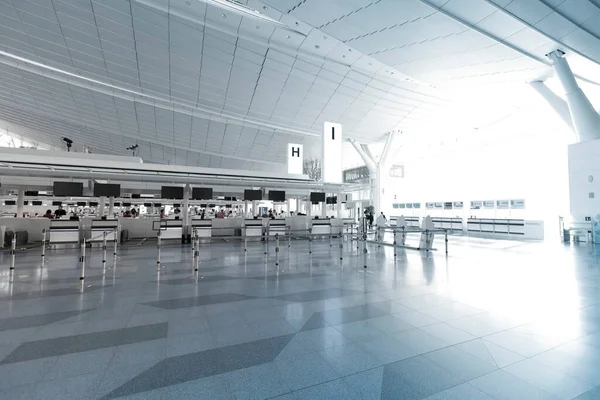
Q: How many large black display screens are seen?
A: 7